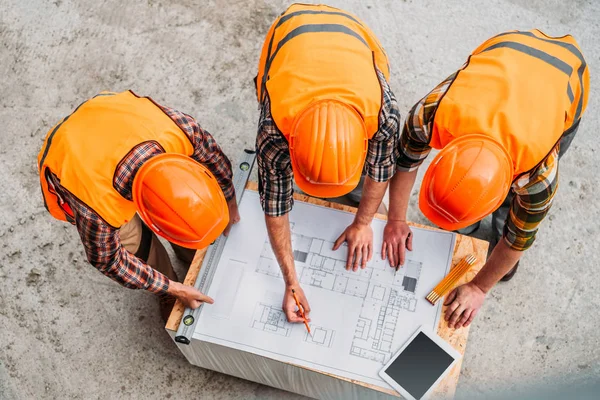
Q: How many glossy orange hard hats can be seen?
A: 3